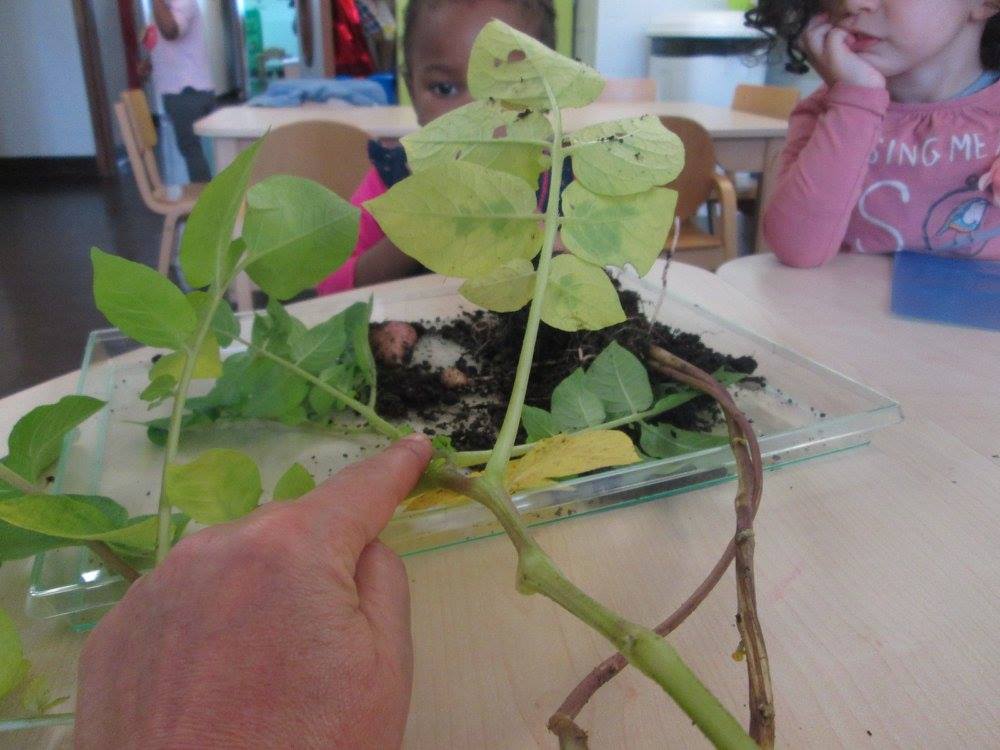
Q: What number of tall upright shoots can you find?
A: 2